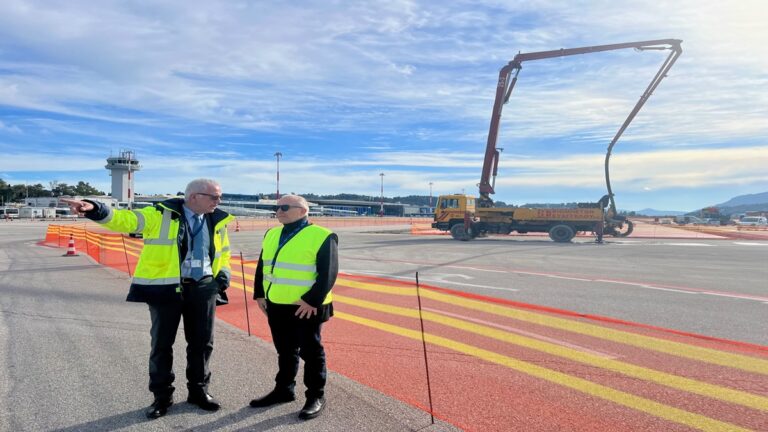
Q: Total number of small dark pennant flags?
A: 0